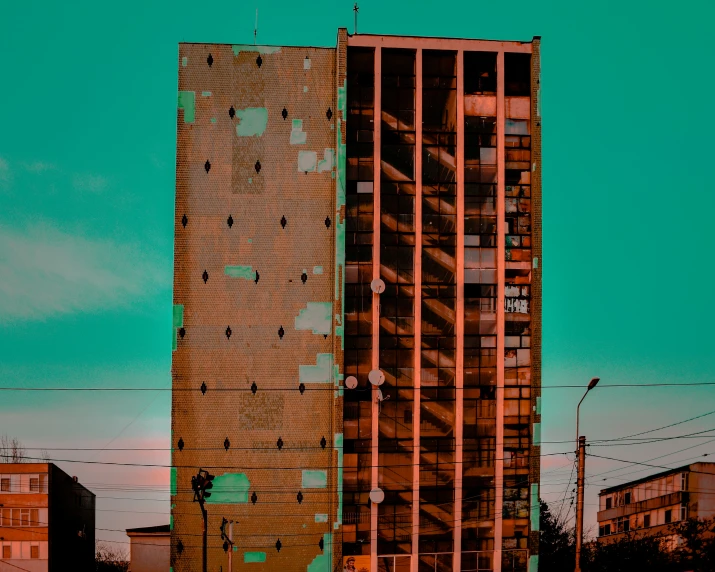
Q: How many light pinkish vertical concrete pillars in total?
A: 4